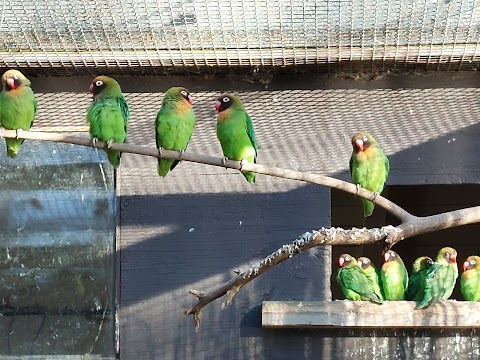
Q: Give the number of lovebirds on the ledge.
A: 6